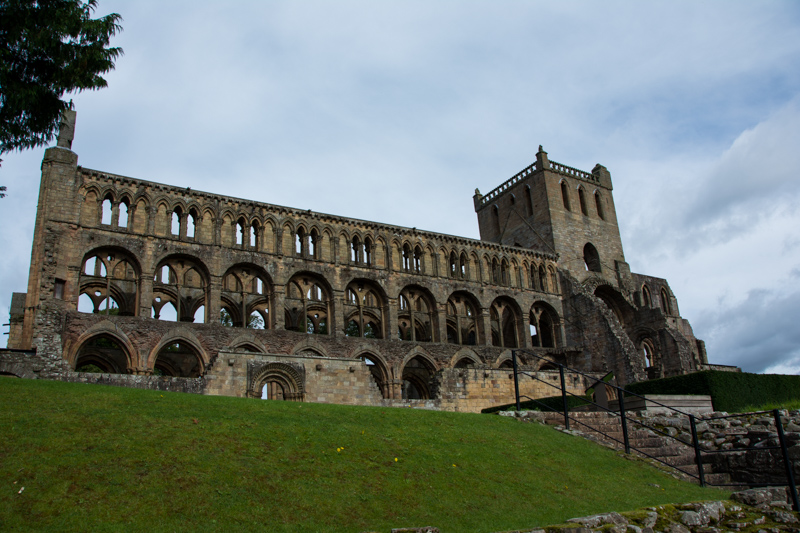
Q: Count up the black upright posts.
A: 5